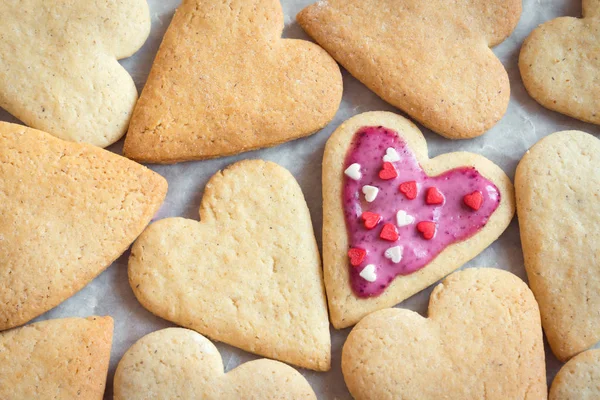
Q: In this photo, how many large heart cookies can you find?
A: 12